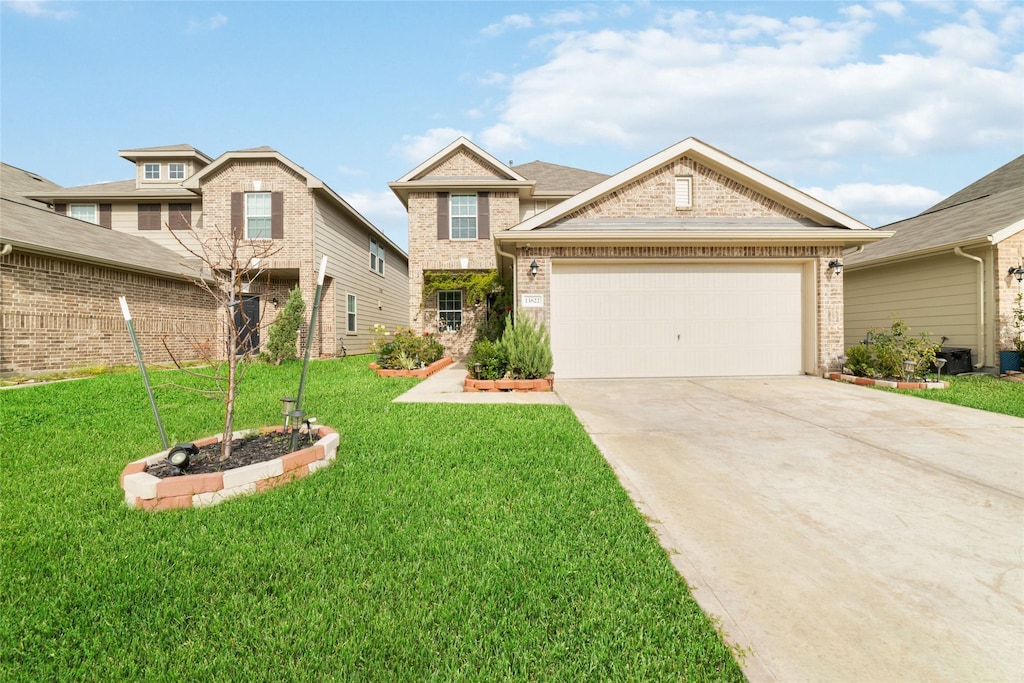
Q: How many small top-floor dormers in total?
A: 1